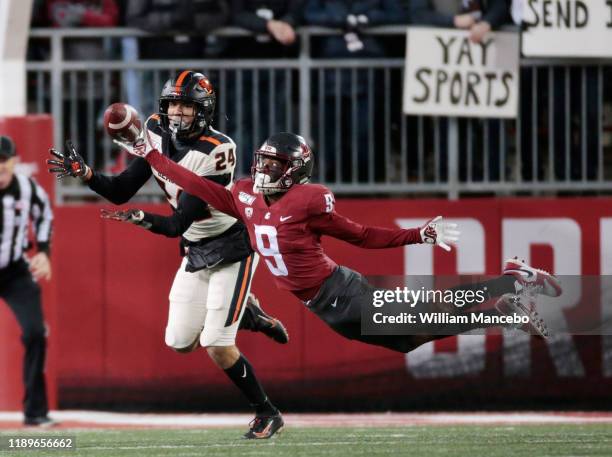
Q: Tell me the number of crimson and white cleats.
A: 2